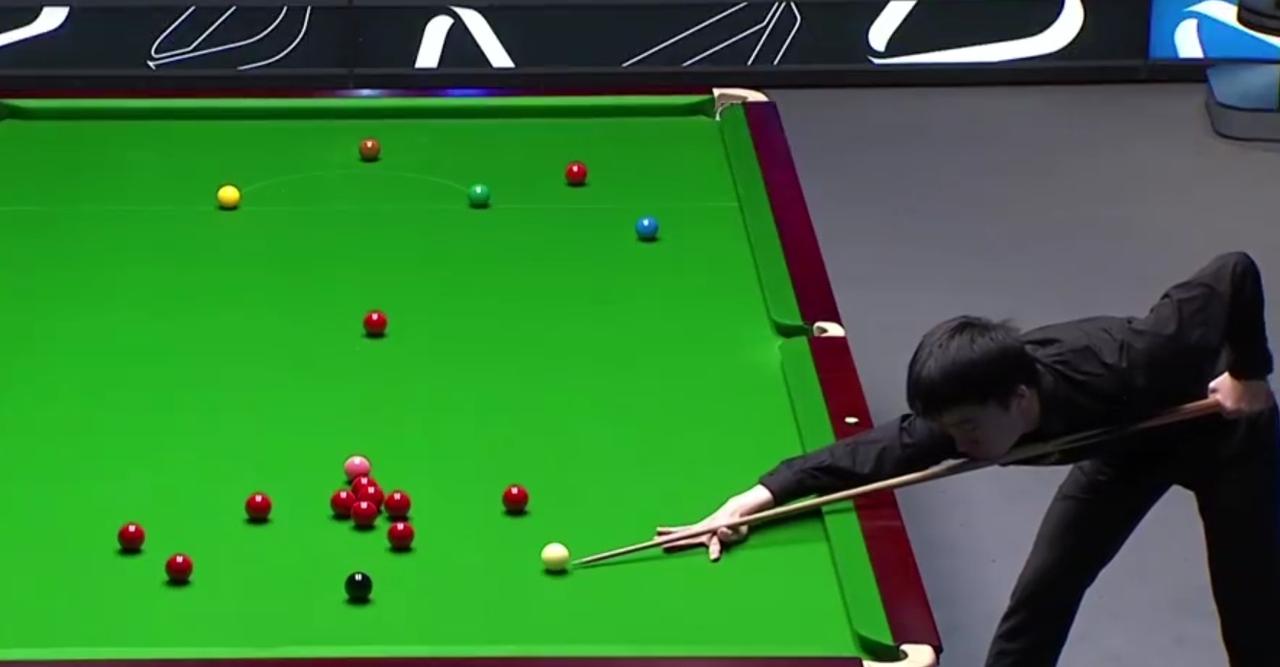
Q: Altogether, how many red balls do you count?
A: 12